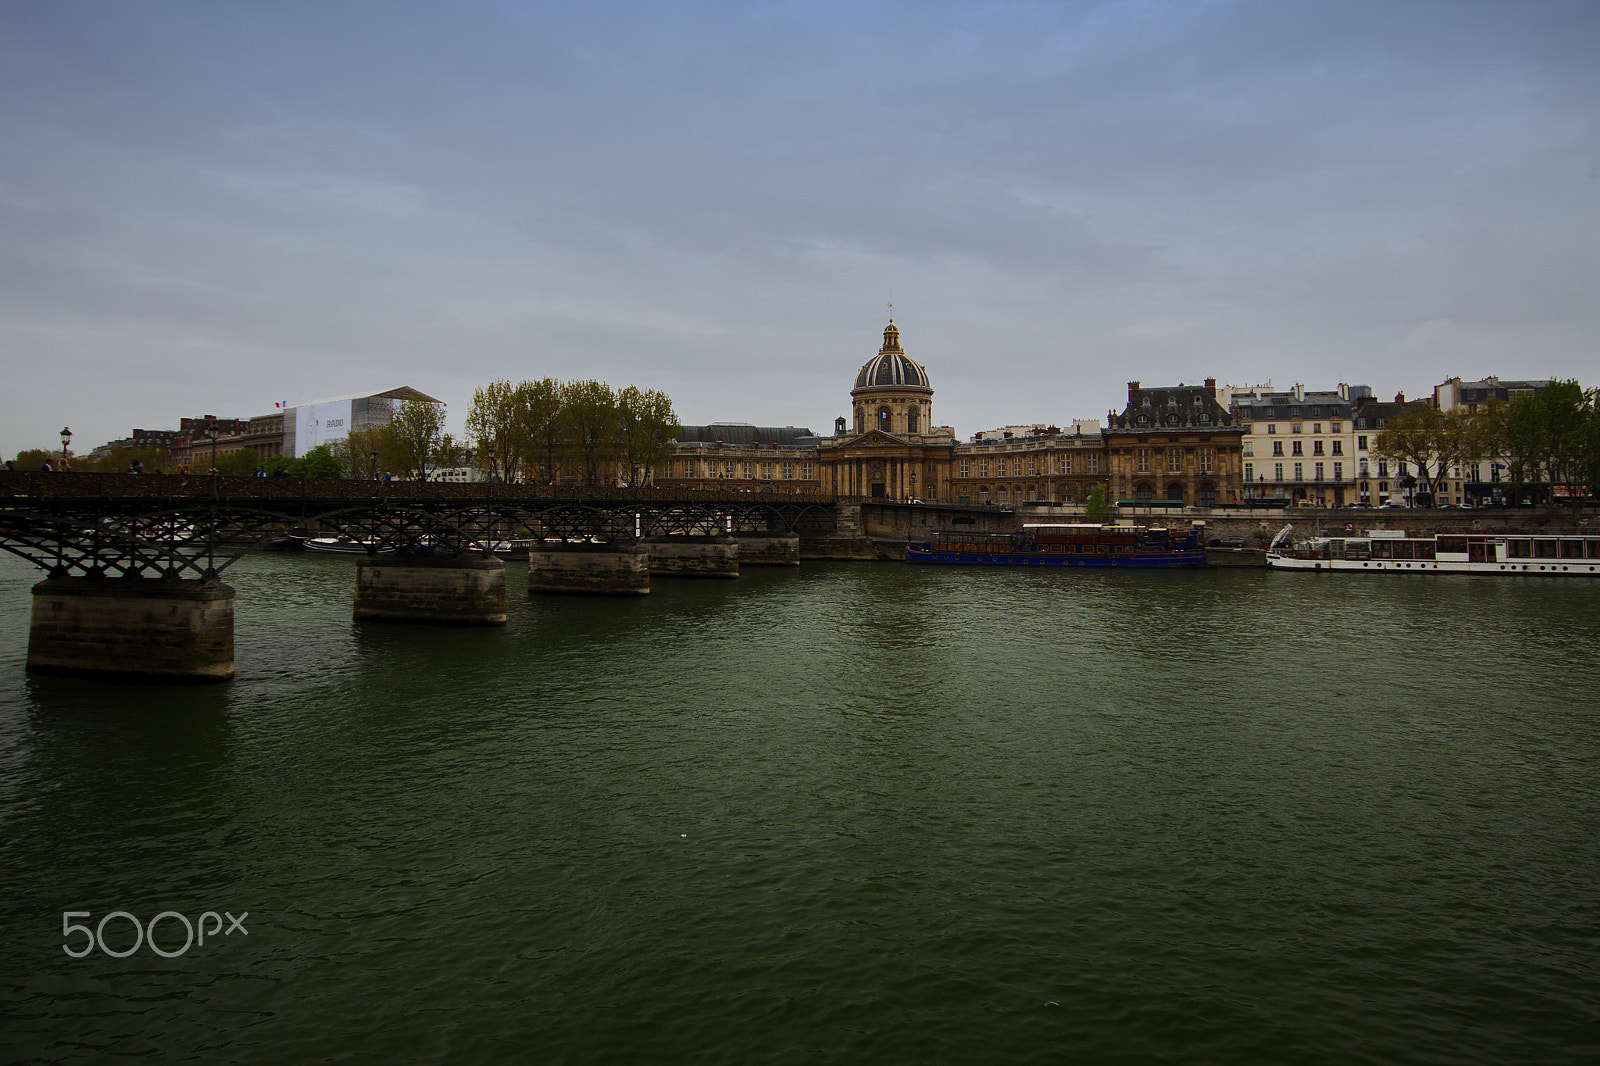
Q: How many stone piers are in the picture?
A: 5